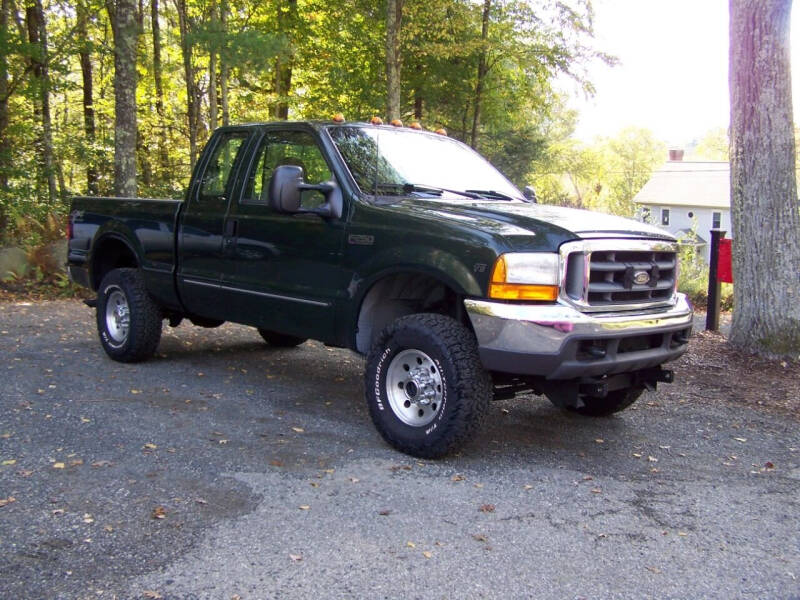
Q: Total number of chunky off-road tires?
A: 4